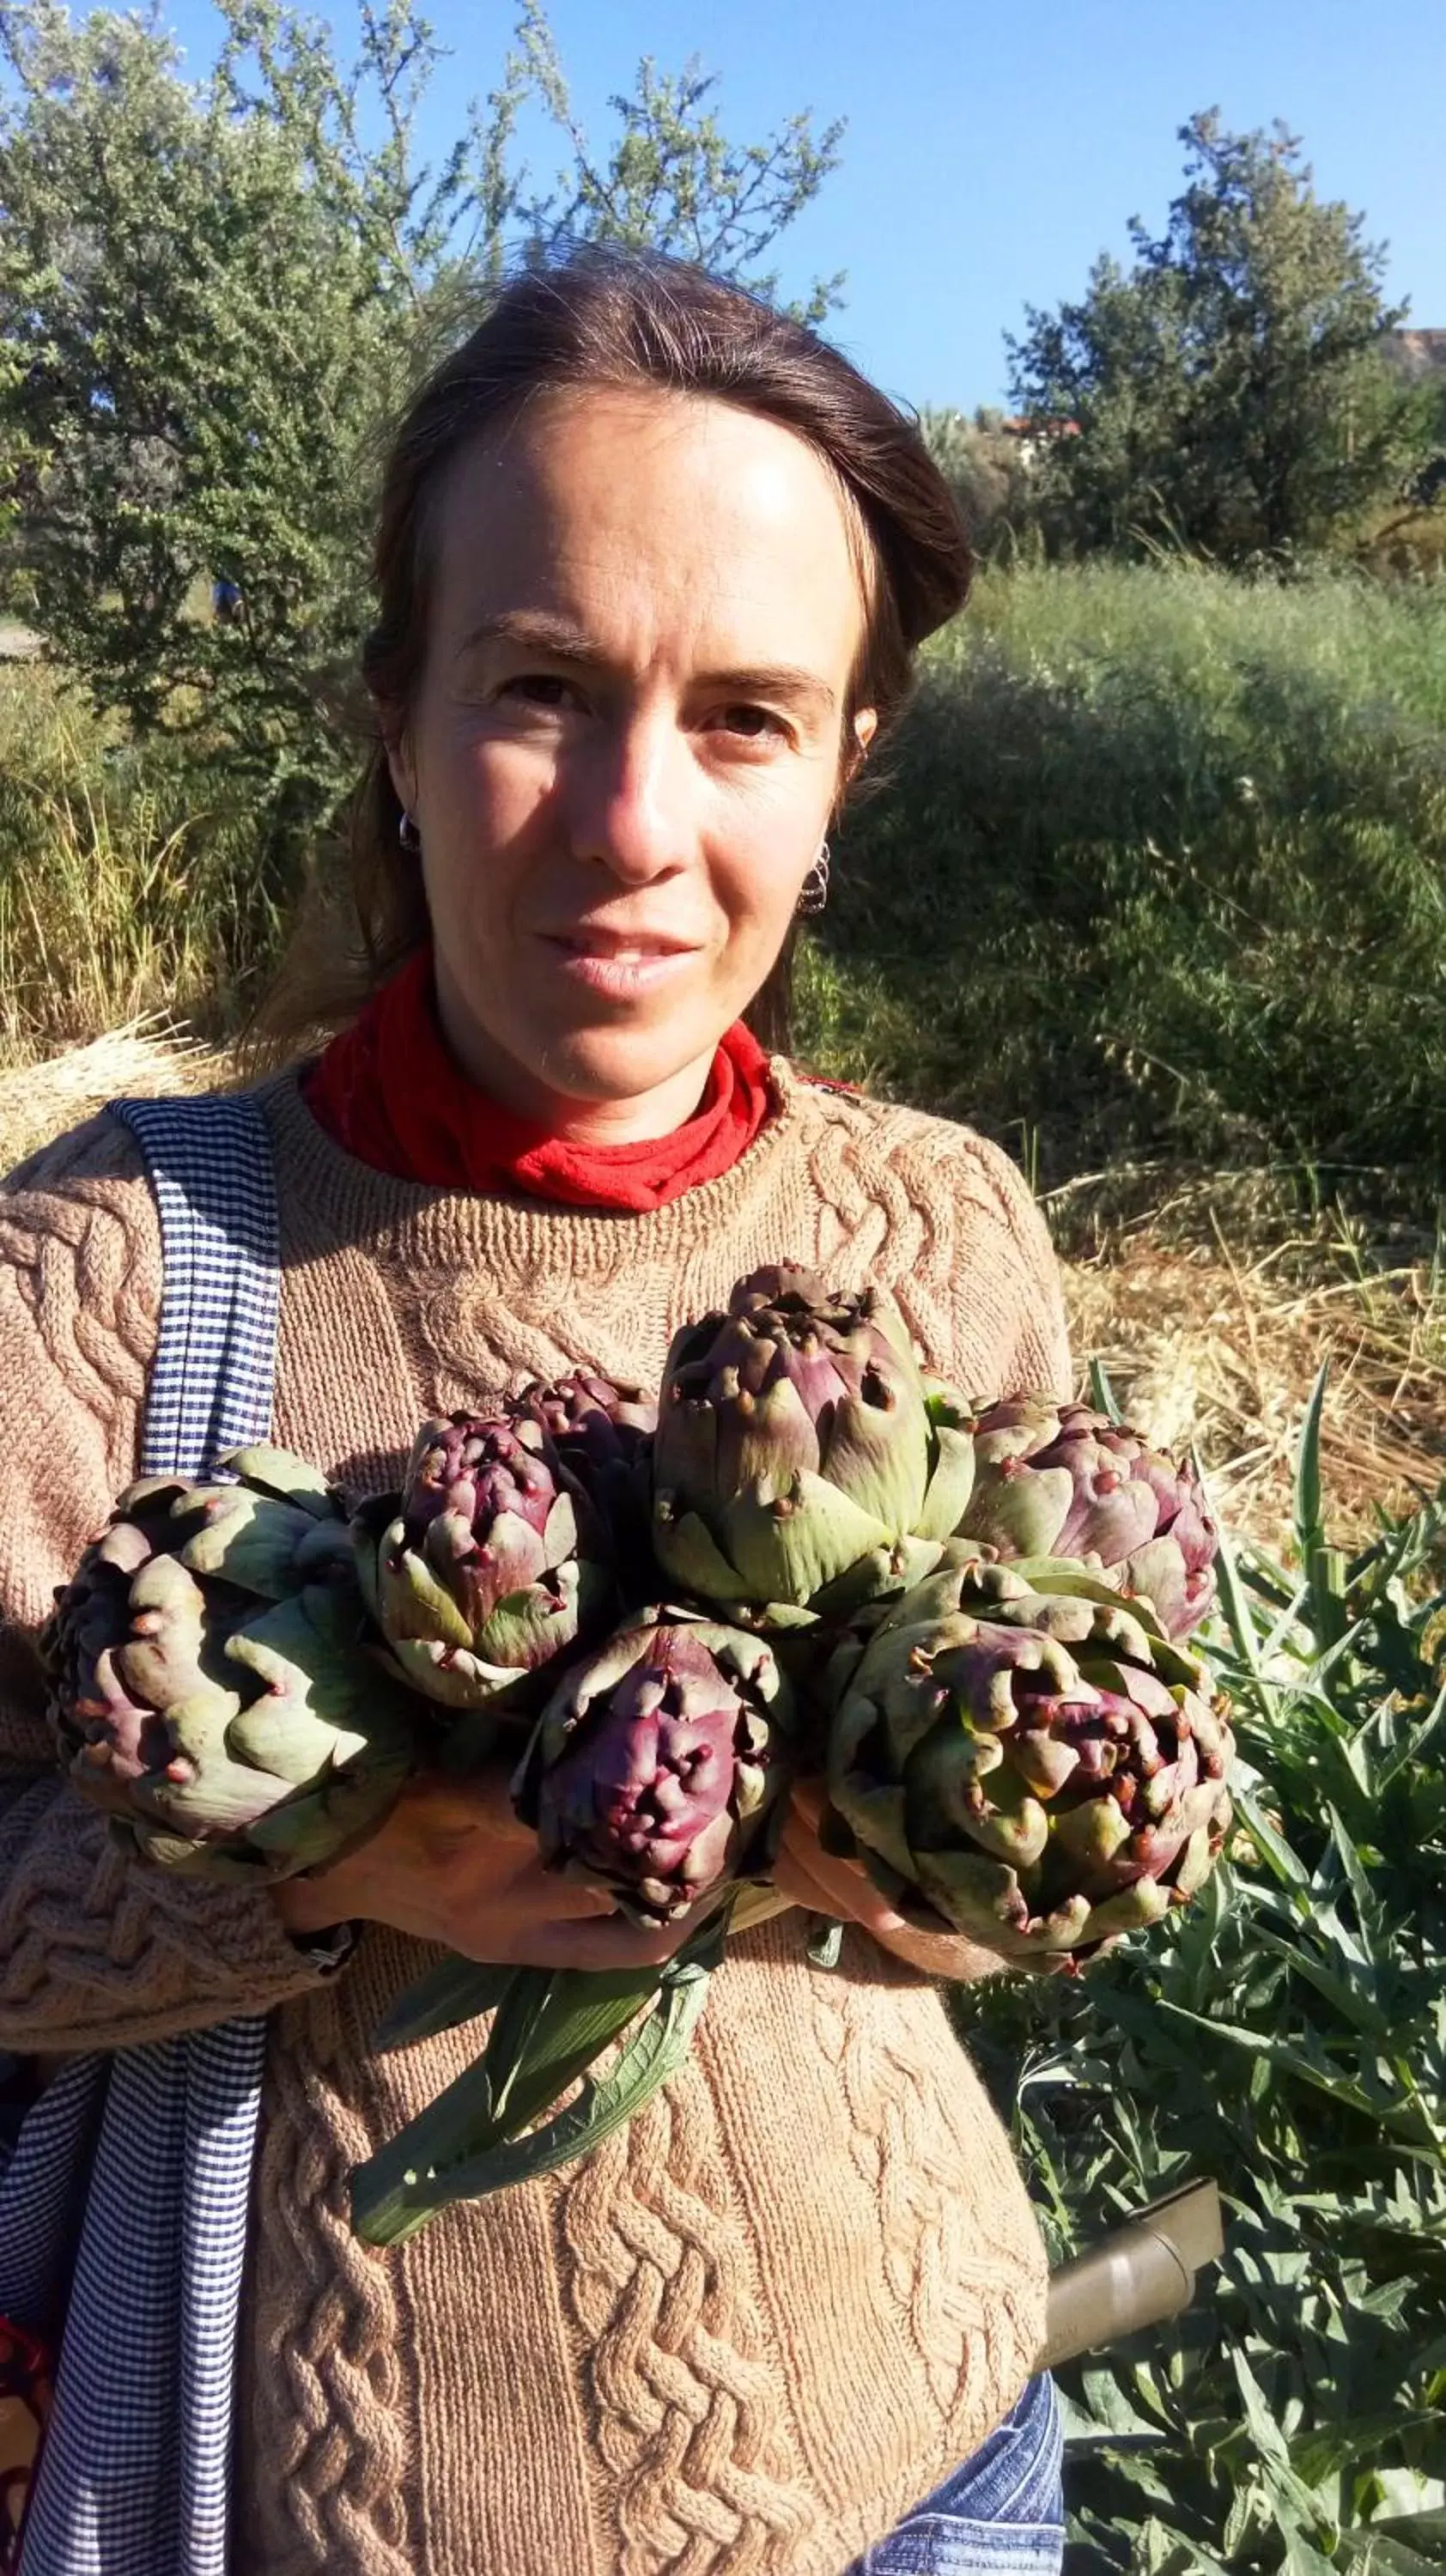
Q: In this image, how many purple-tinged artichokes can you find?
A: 7